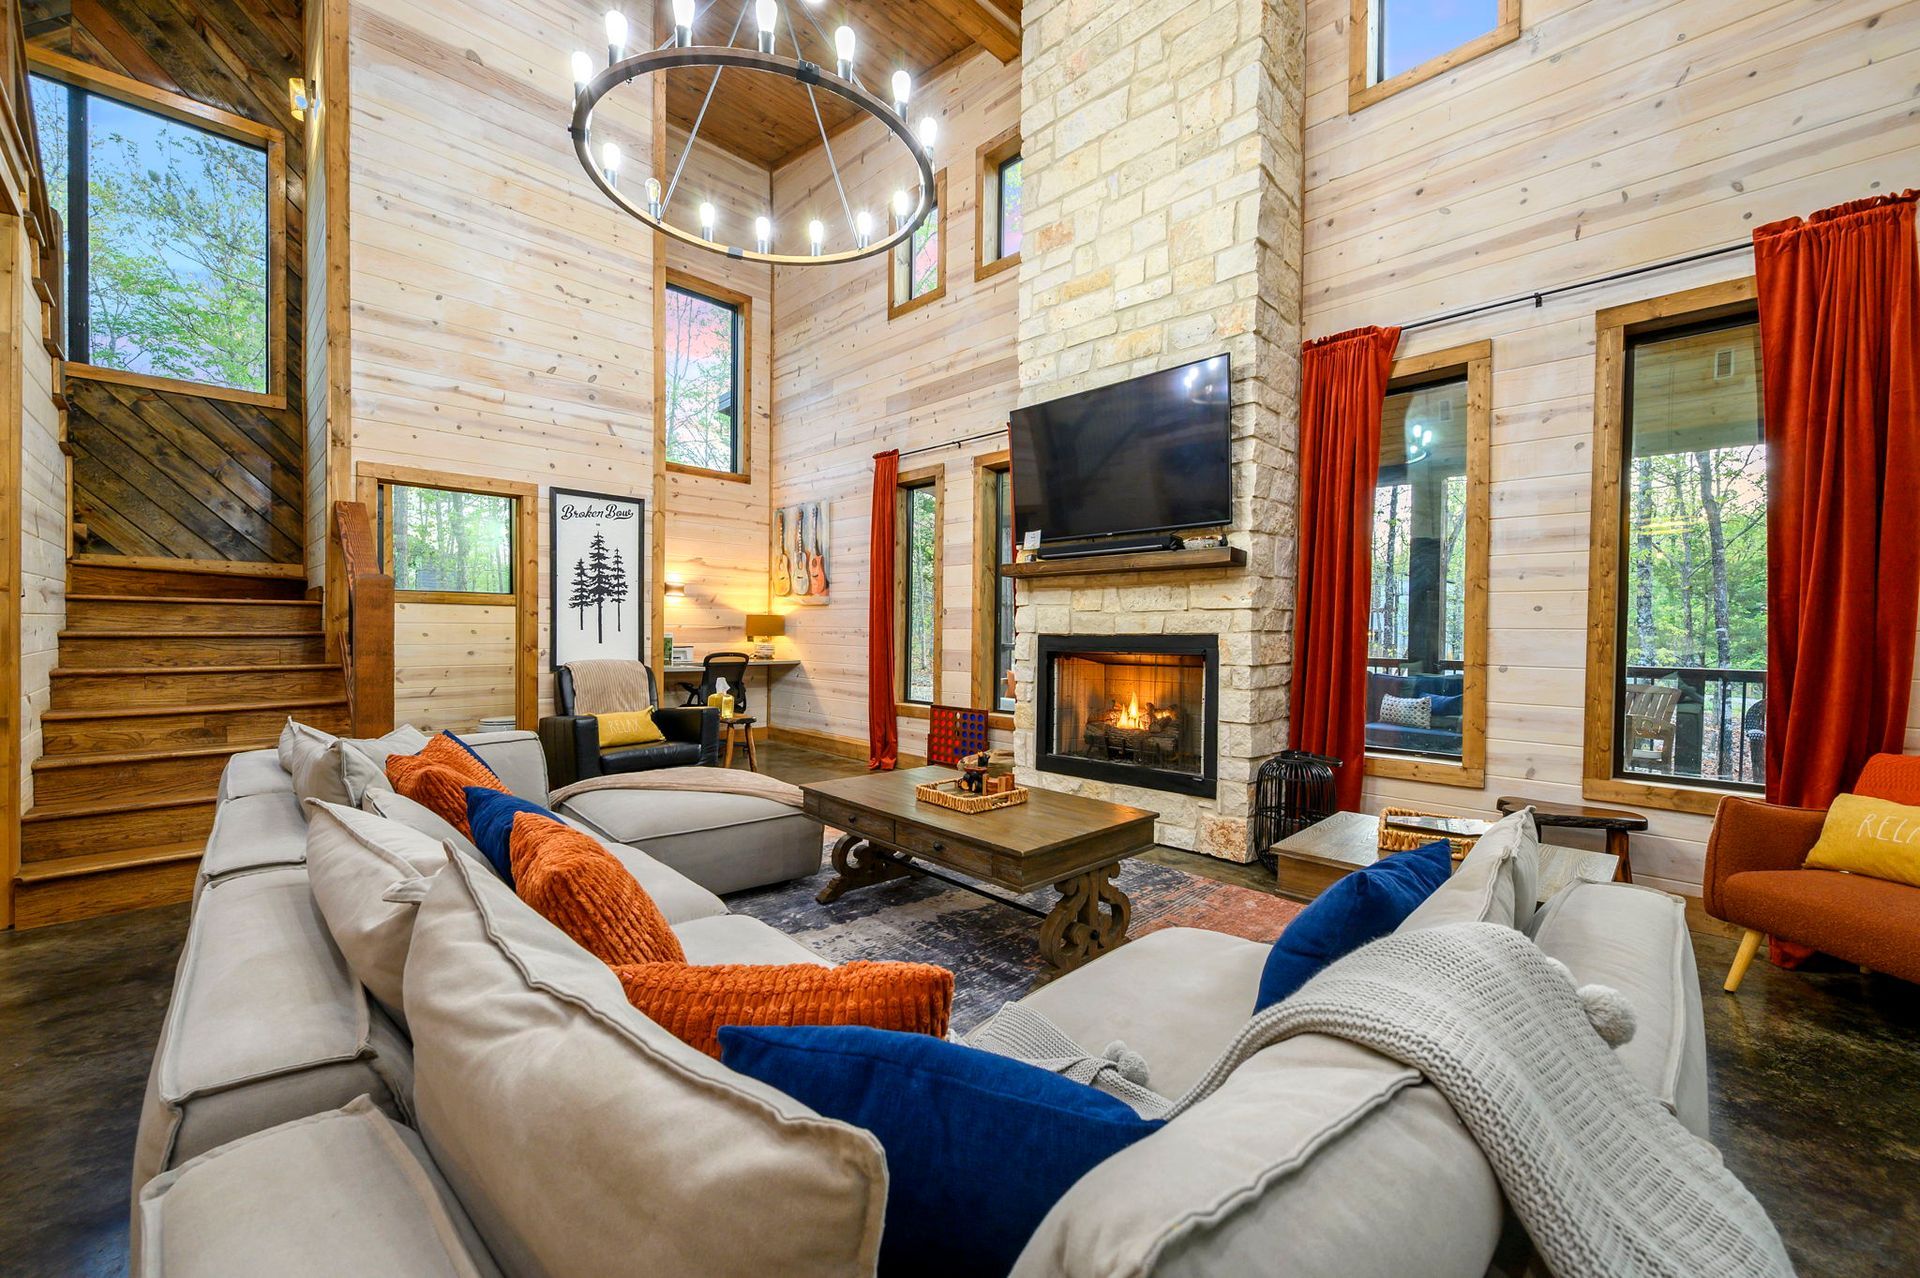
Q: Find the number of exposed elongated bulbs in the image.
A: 14